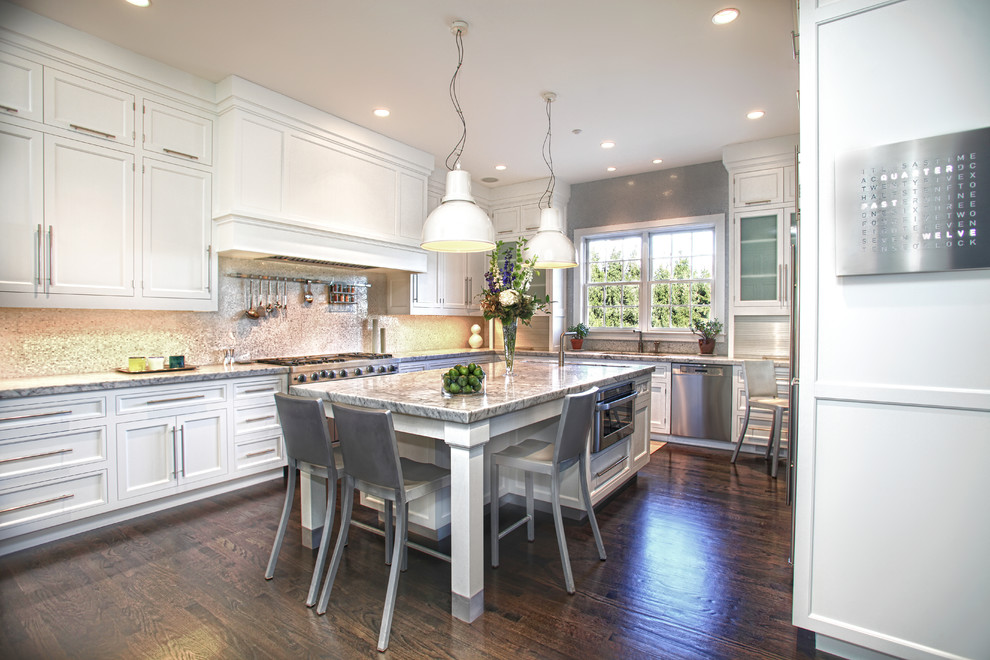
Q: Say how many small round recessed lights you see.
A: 8